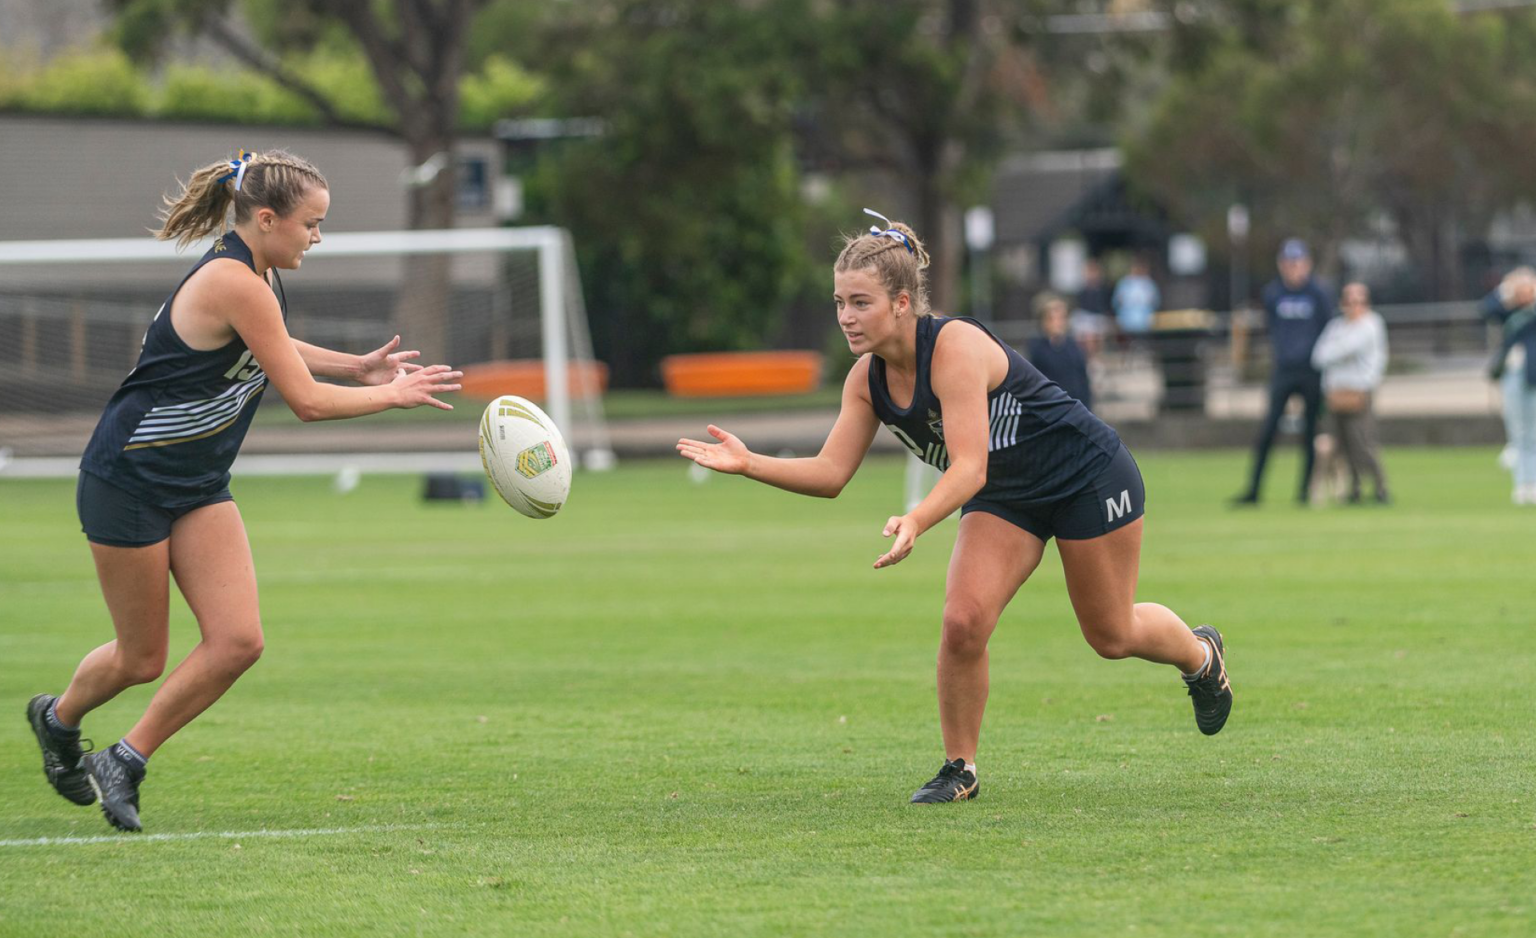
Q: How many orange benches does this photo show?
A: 2